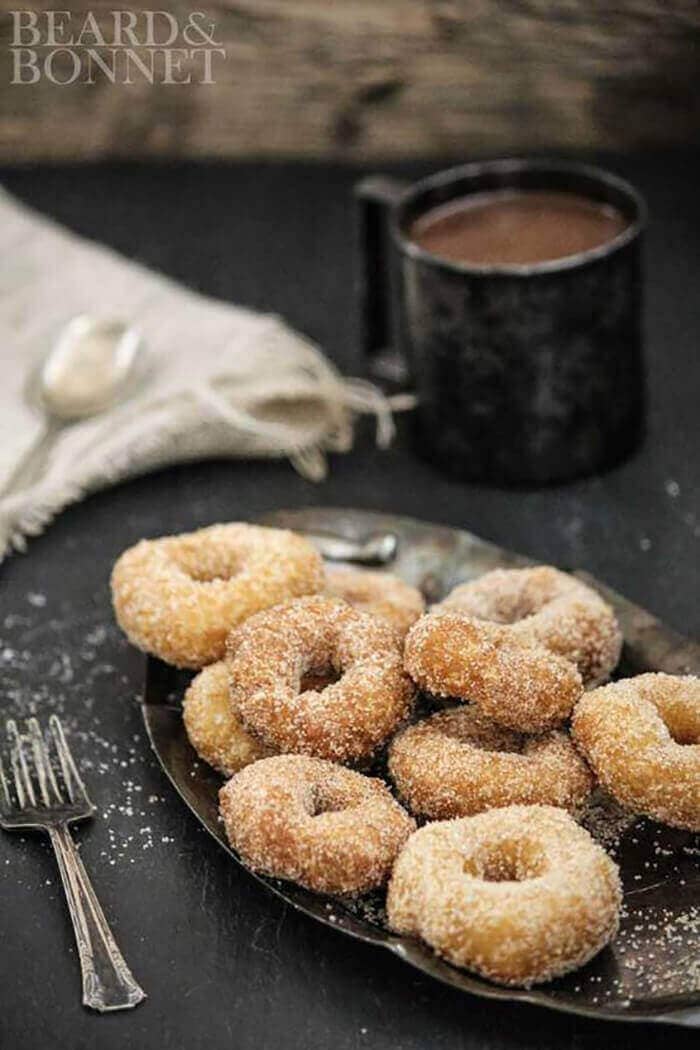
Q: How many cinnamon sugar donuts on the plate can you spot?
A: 10